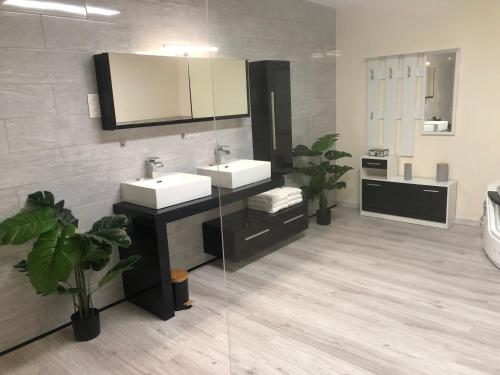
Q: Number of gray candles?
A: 2